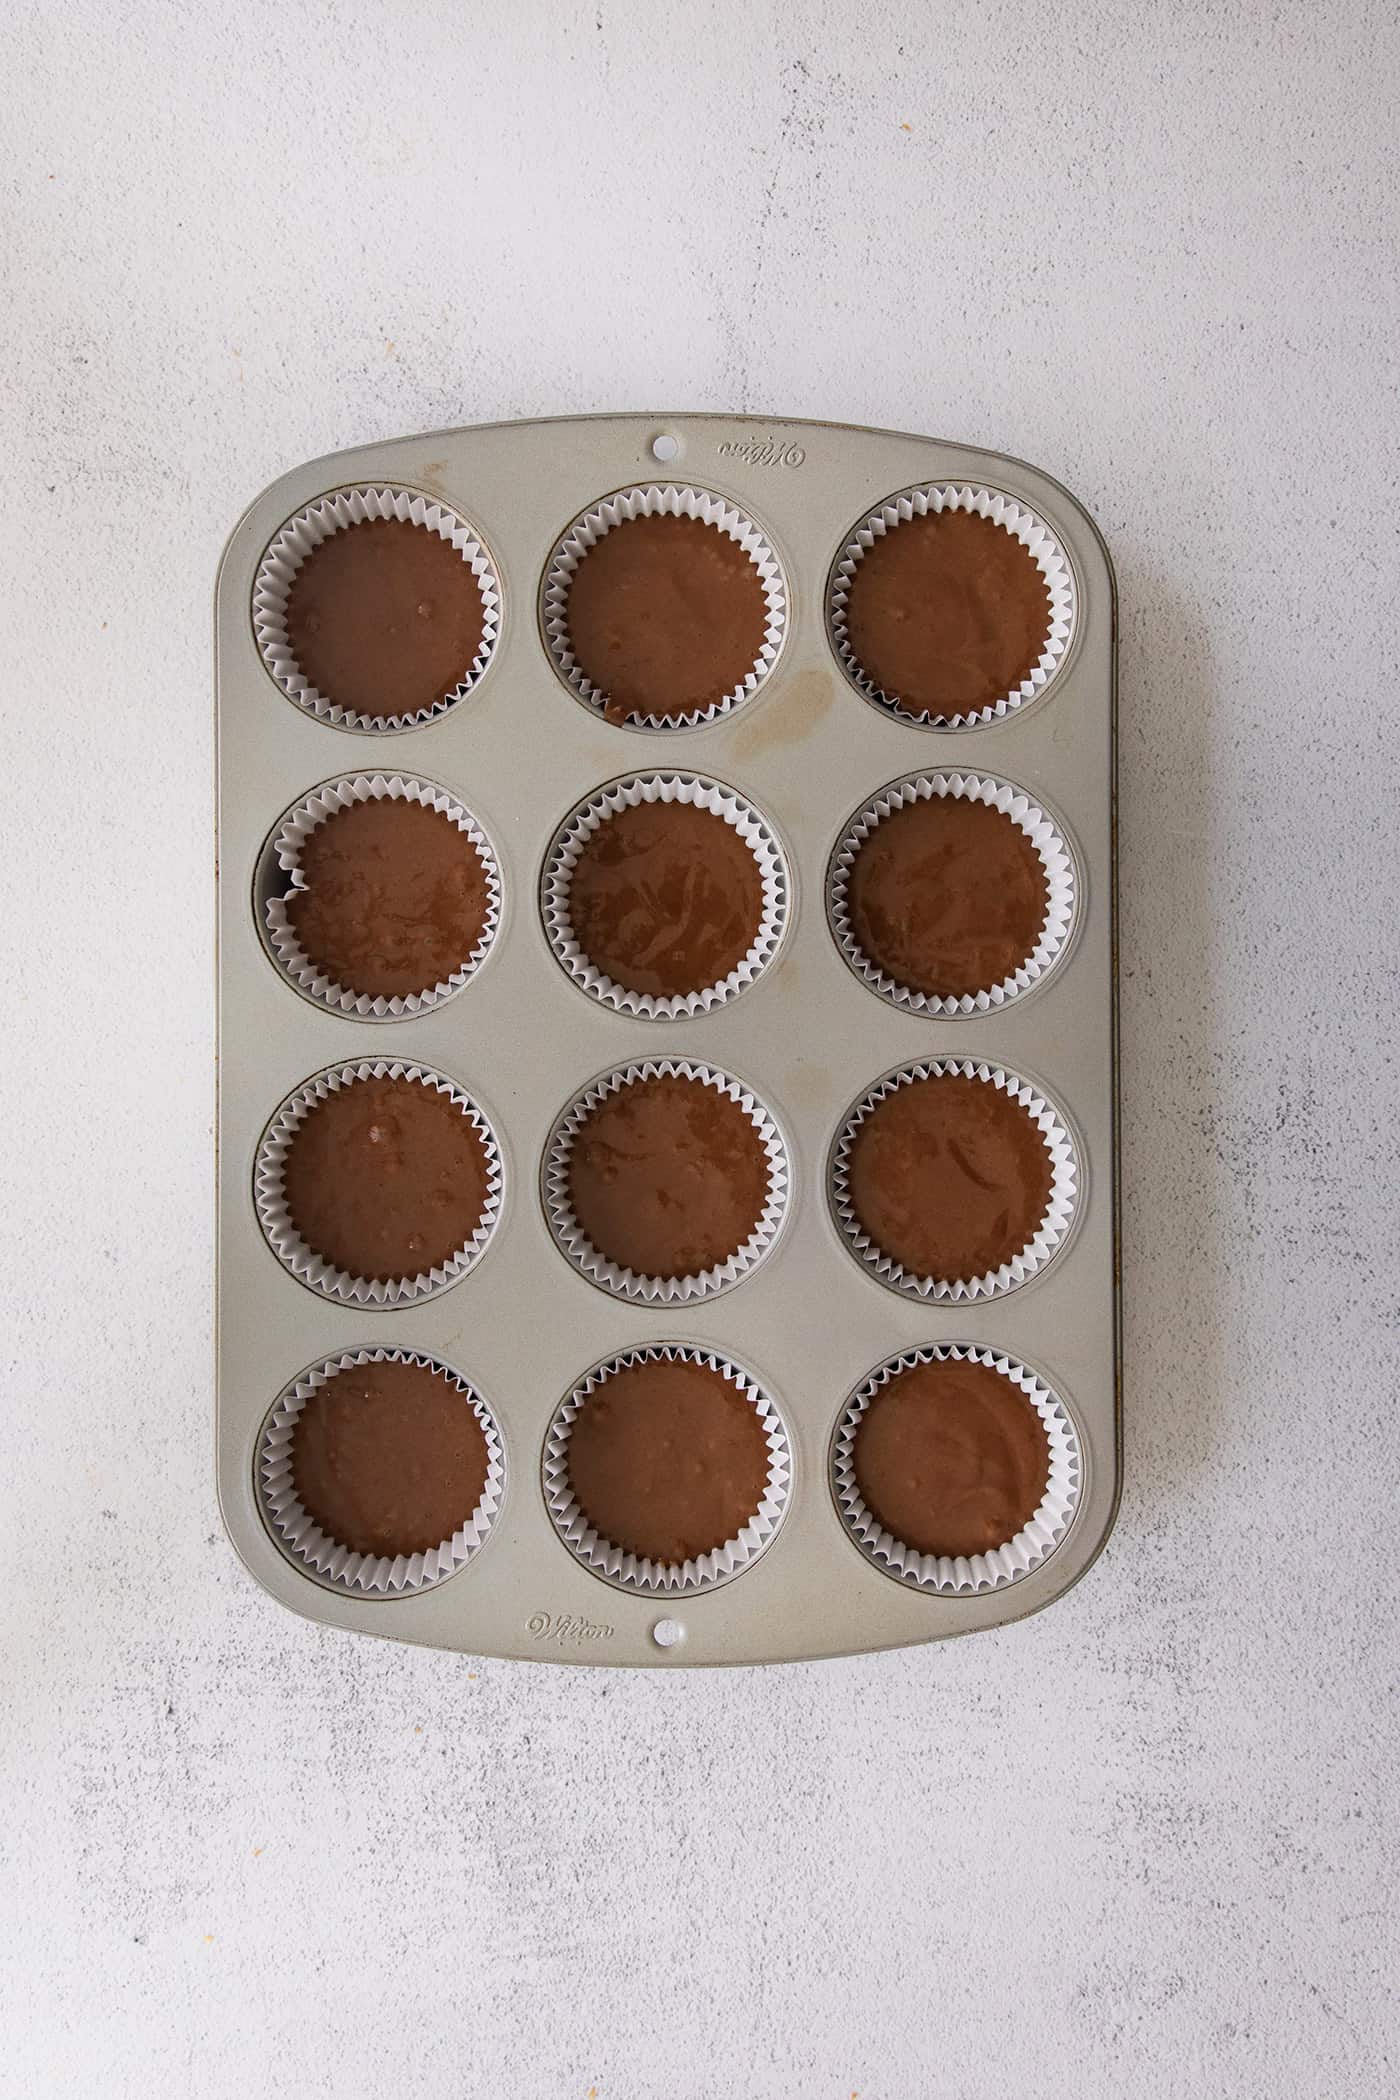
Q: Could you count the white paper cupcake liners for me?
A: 12